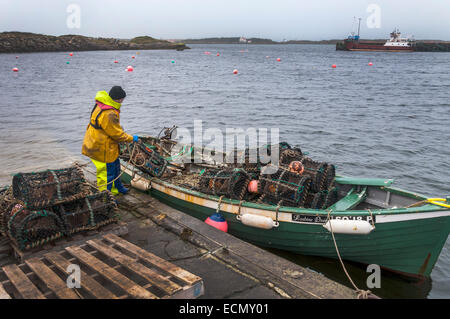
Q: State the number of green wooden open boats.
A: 1